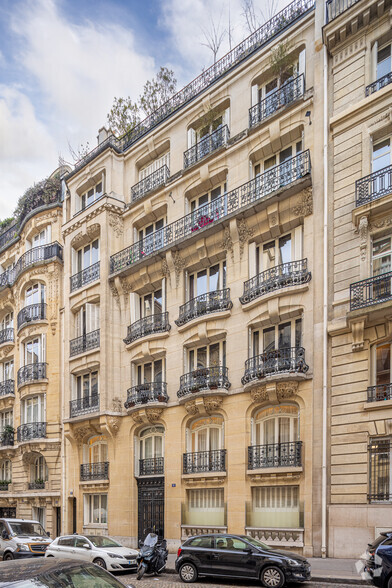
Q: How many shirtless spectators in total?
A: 0